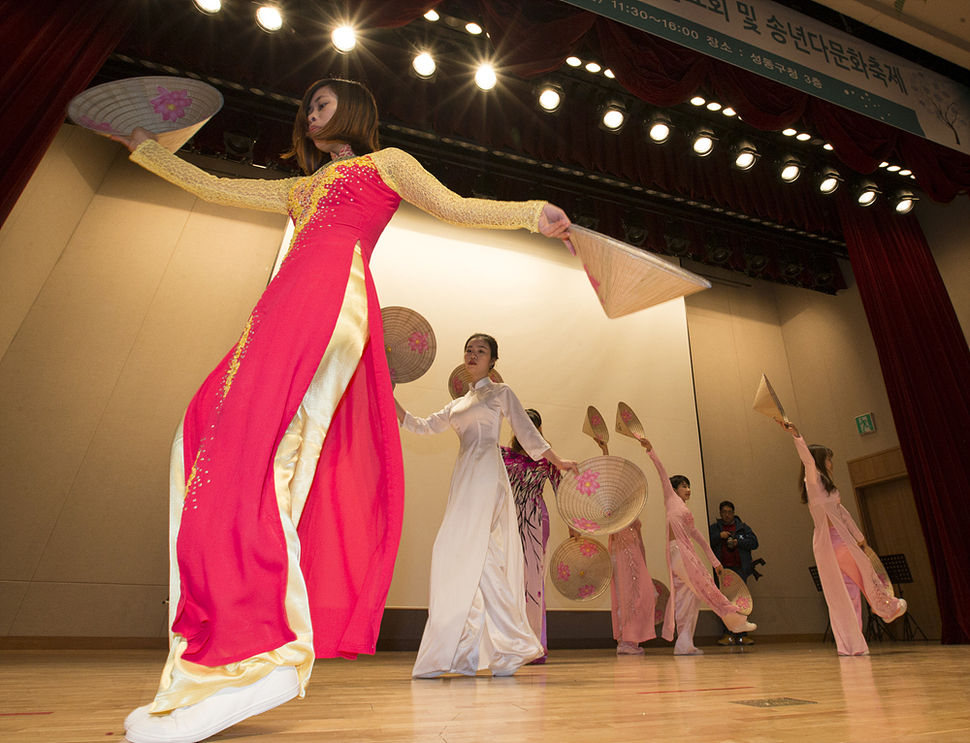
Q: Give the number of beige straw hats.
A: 12